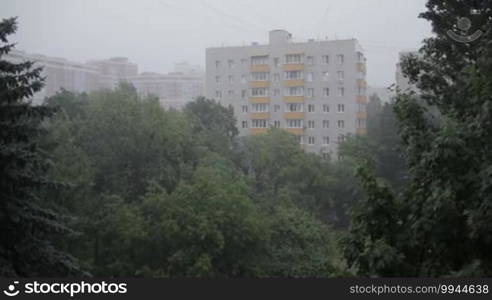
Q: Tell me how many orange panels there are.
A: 15